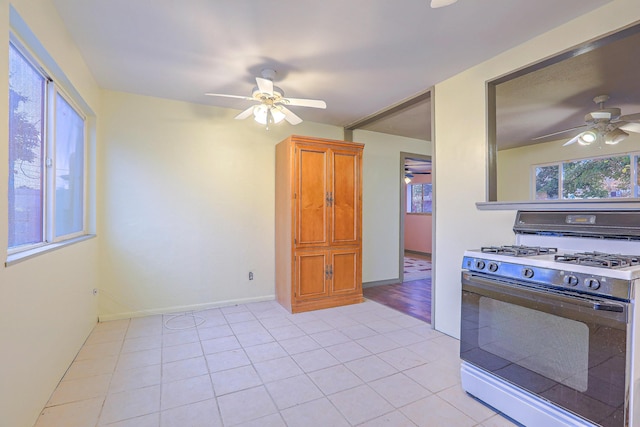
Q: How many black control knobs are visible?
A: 5